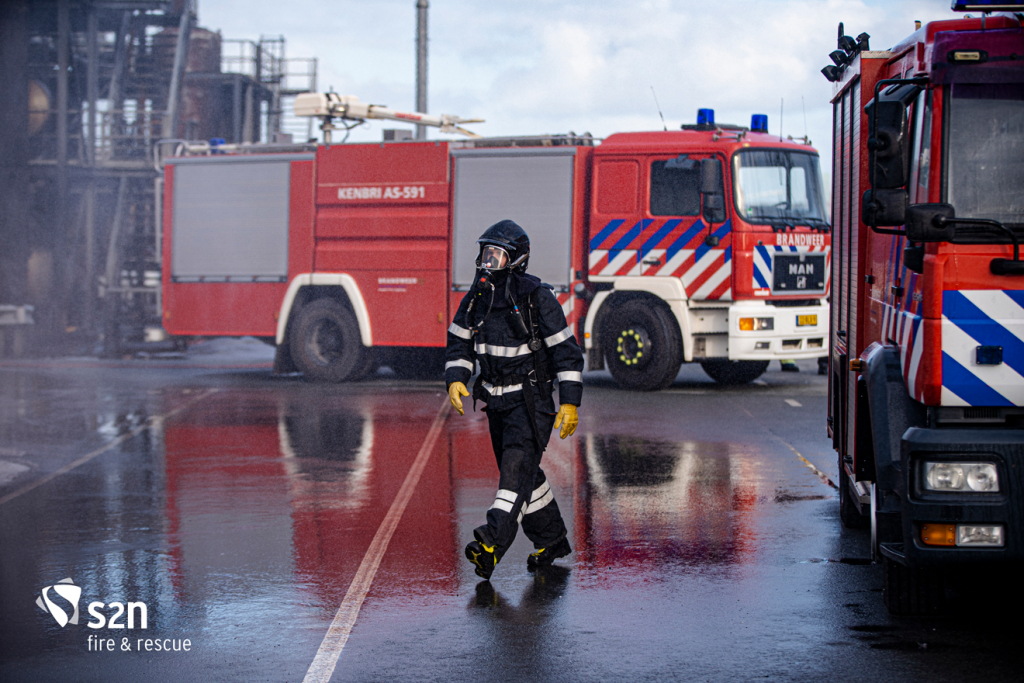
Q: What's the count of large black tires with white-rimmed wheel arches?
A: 2